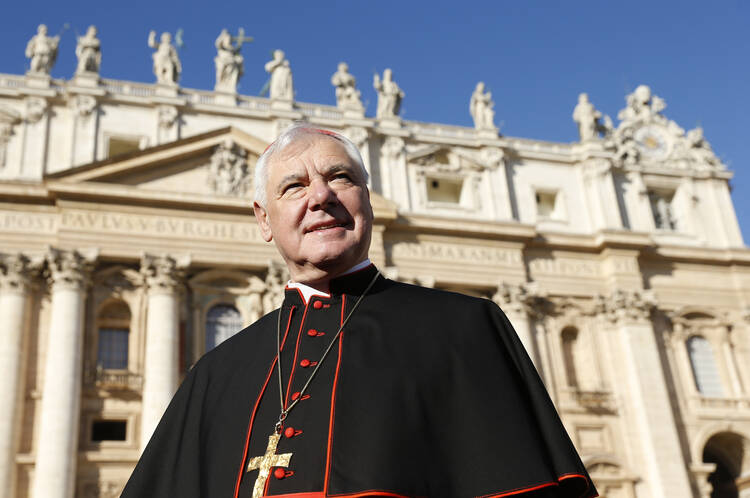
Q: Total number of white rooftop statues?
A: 9